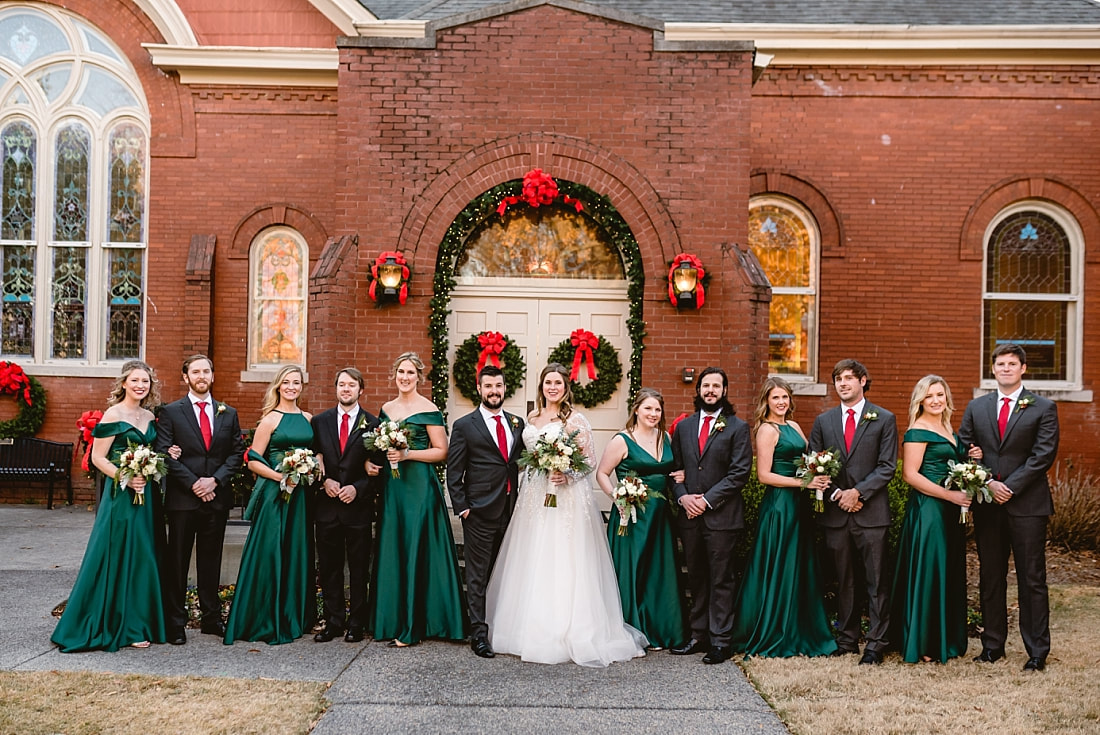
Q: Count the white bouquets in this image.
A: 7